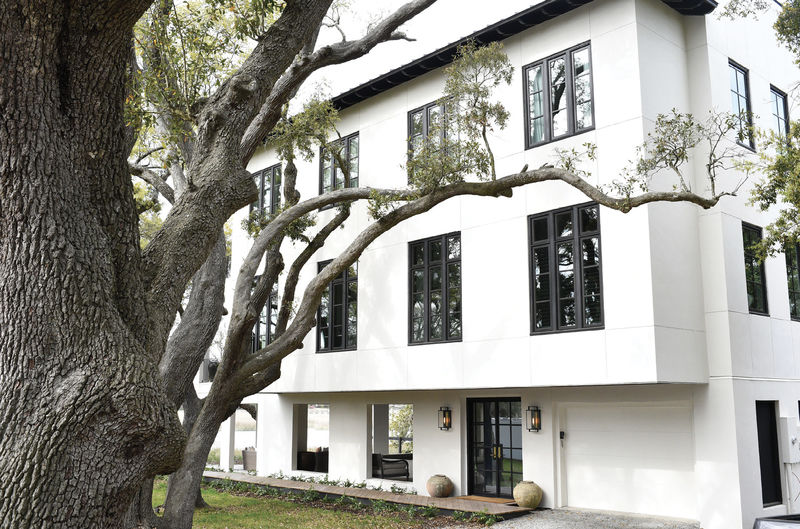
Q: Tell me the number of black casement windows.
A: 12